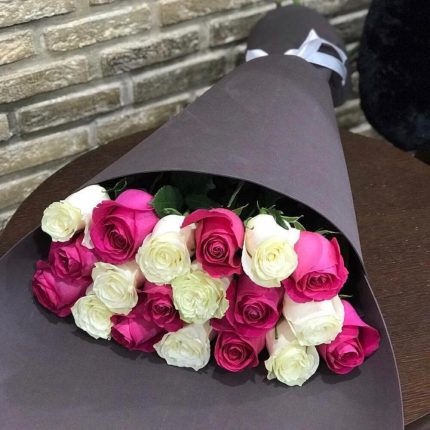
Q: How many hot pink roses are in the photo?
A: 10